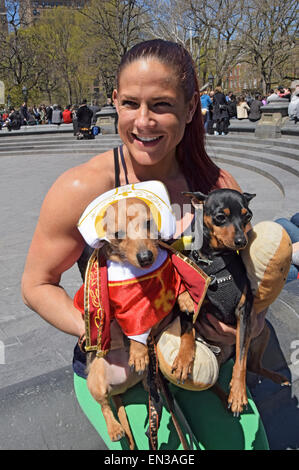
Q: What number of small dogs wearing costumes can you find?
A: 2